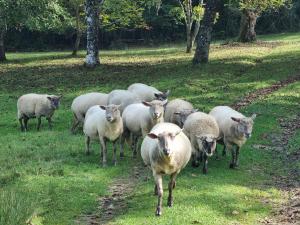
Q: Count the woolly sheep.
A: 10